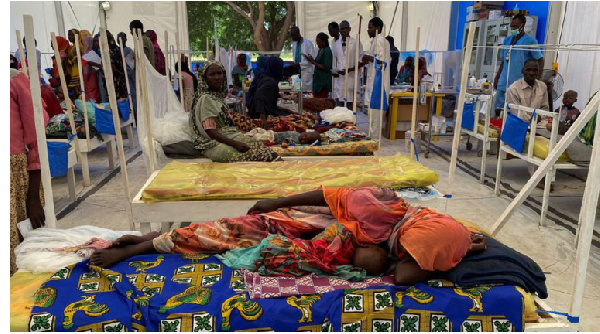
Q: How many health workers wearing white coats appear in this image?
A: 4